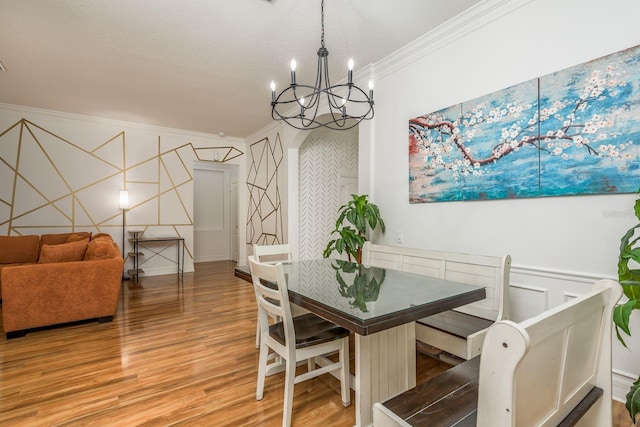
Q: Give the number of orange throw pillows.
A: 1